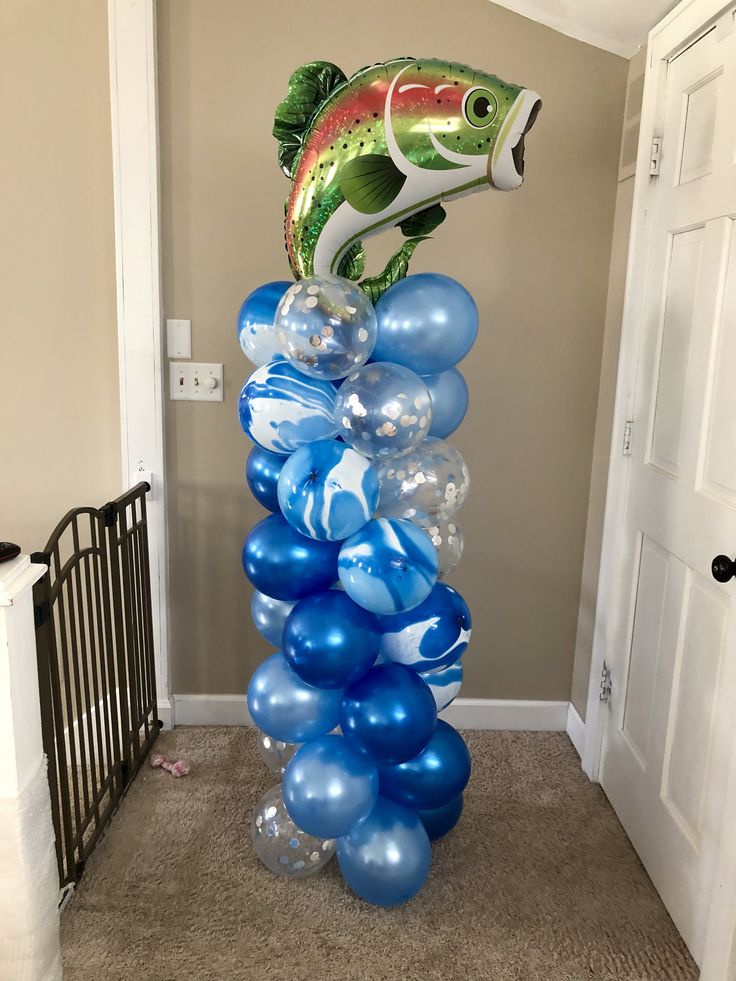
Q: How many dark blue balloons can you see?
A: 6